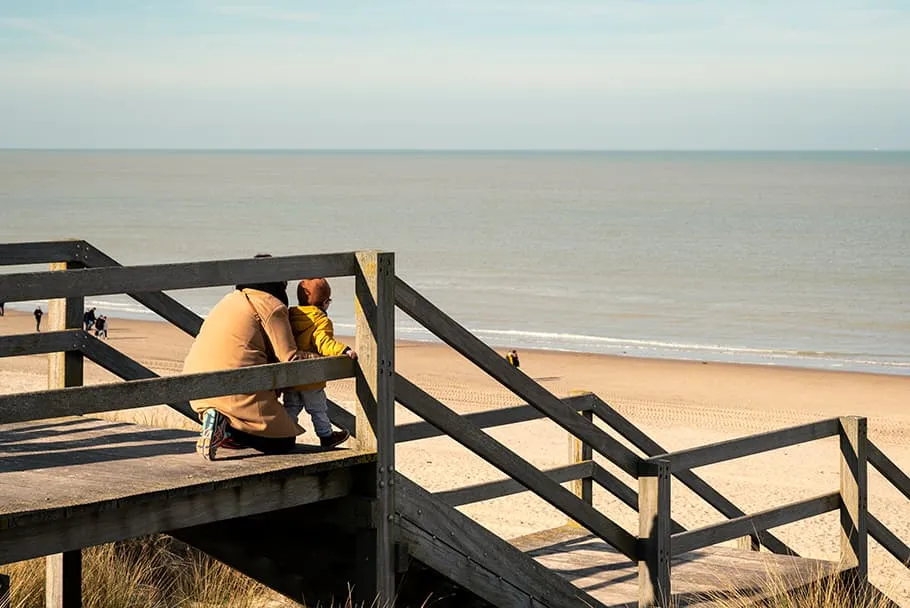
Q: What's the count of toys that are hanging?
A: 0